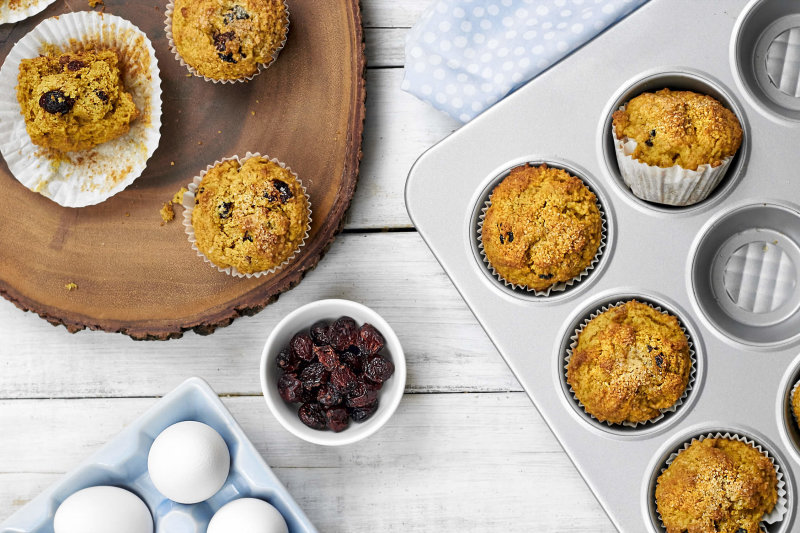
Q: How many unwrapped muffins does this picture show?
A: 1